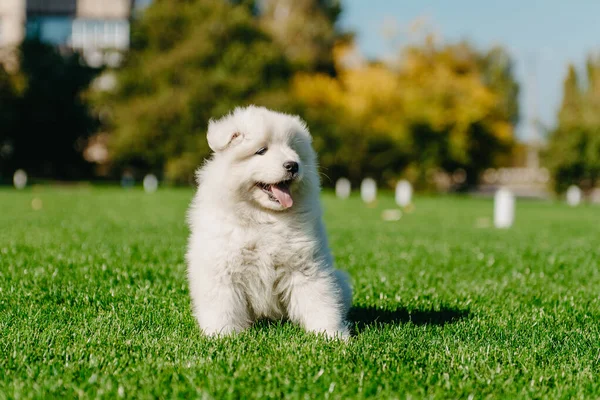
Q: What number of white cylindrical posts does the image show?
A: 7